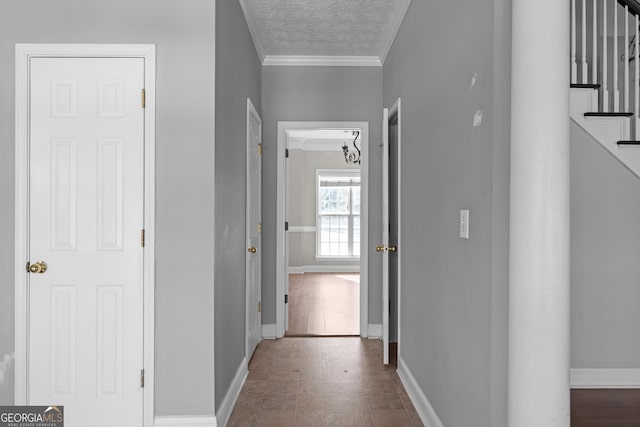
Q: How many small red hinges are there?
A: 0